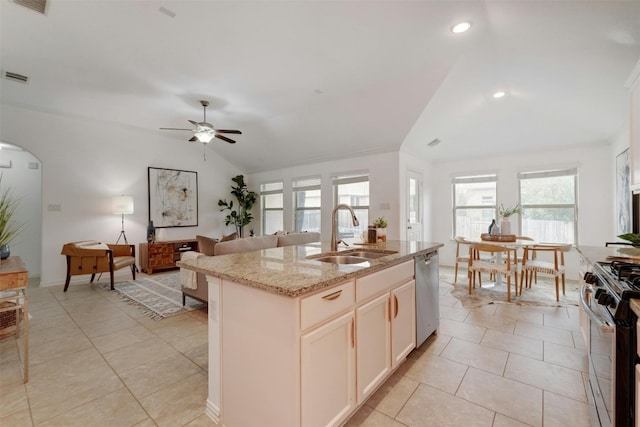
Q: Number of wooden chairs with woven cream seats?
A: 4